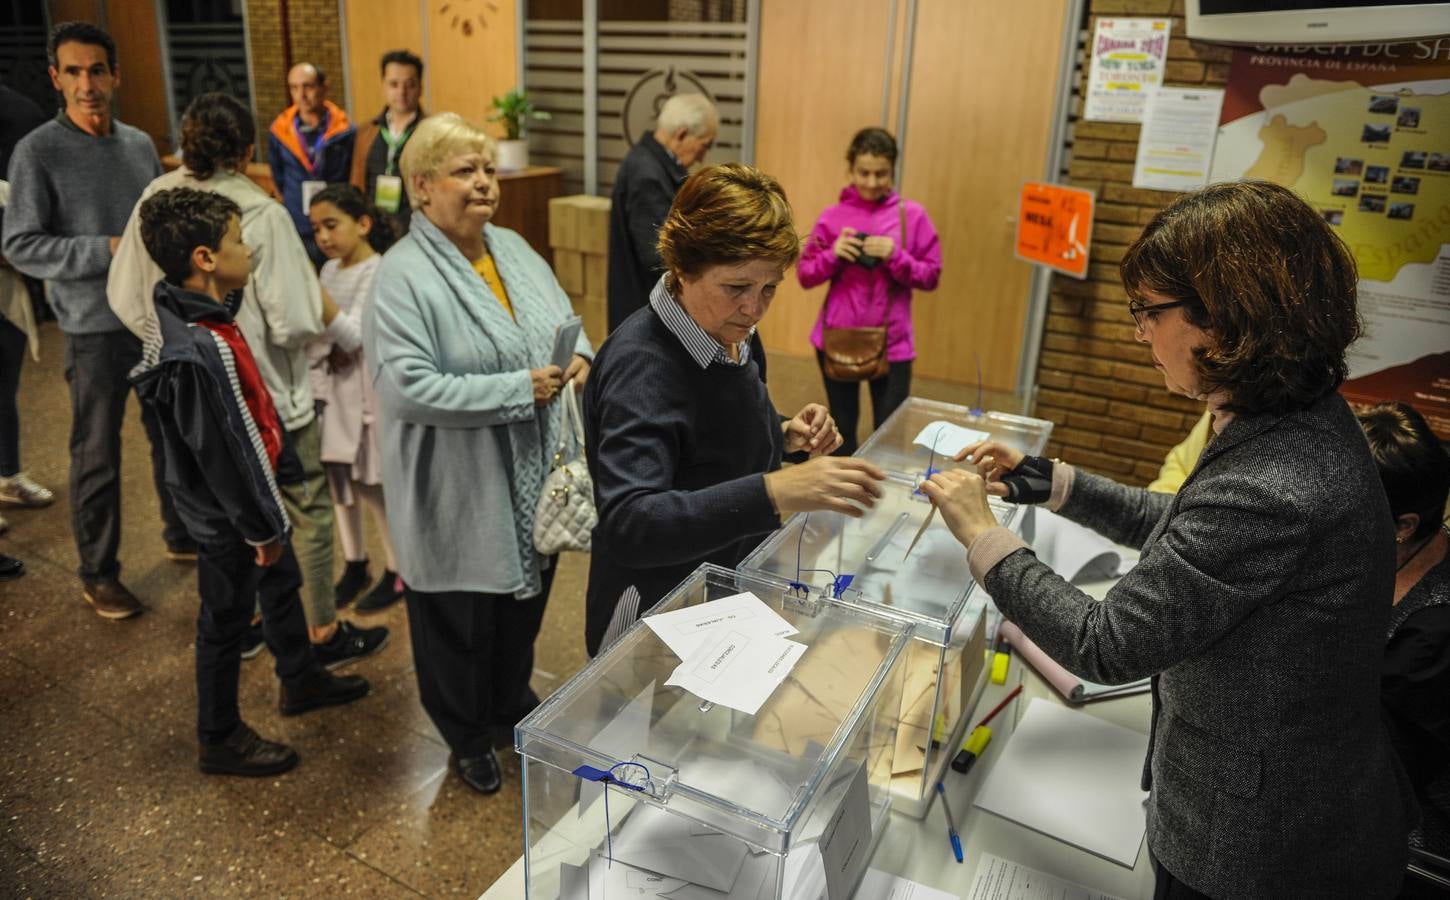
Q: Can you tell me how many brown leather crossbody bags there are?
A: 1